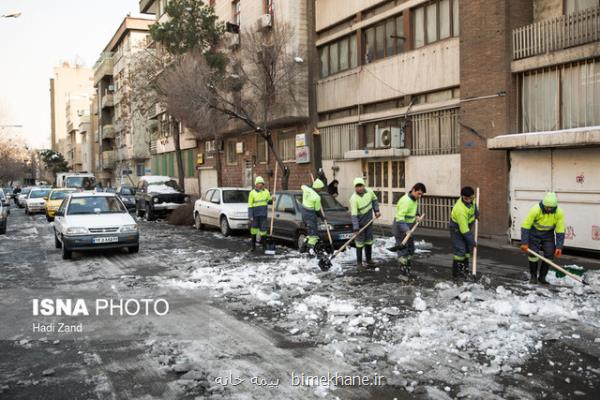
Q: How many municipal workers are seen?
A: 6